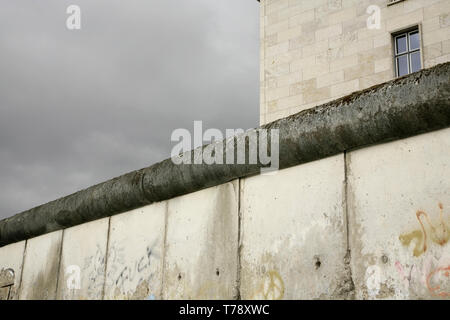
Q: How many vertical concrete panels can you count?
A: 7